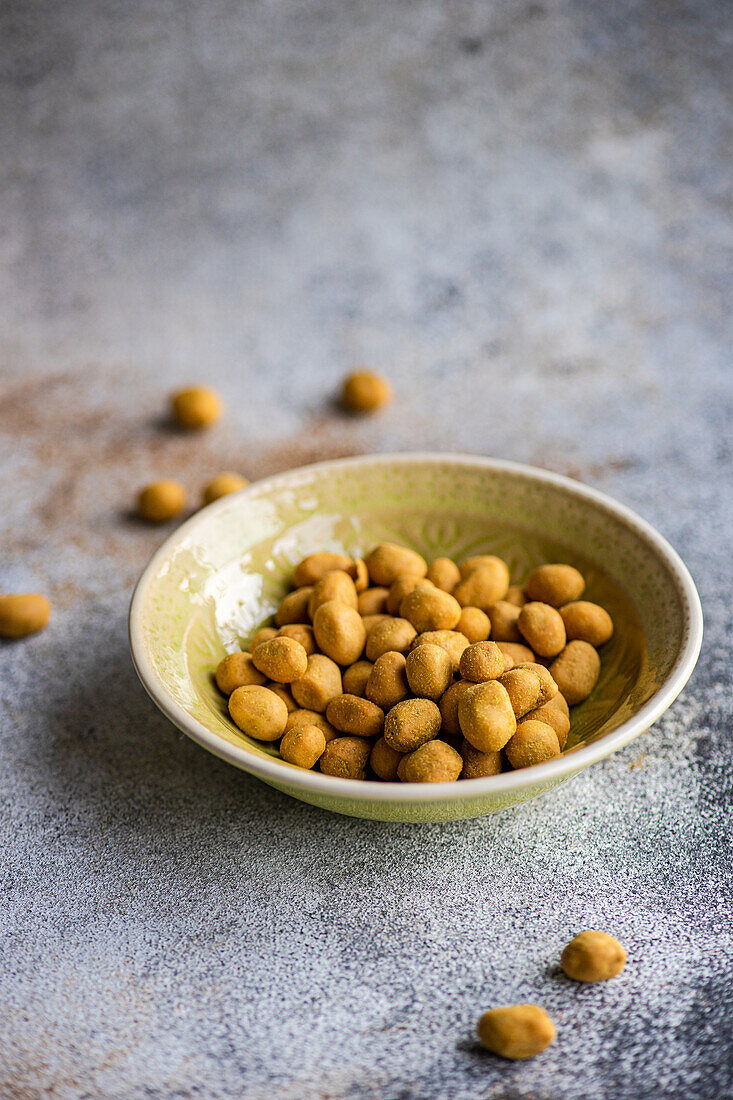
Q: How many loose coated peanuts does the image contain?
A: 7